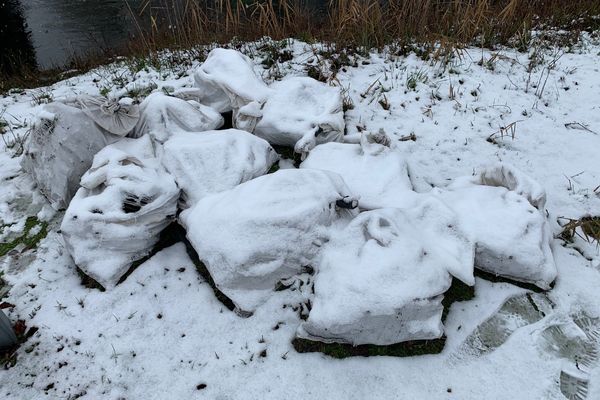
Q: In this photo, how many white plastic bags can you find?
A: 10